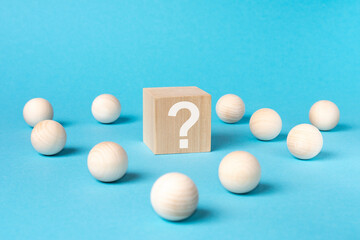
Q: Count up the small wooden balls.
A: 10